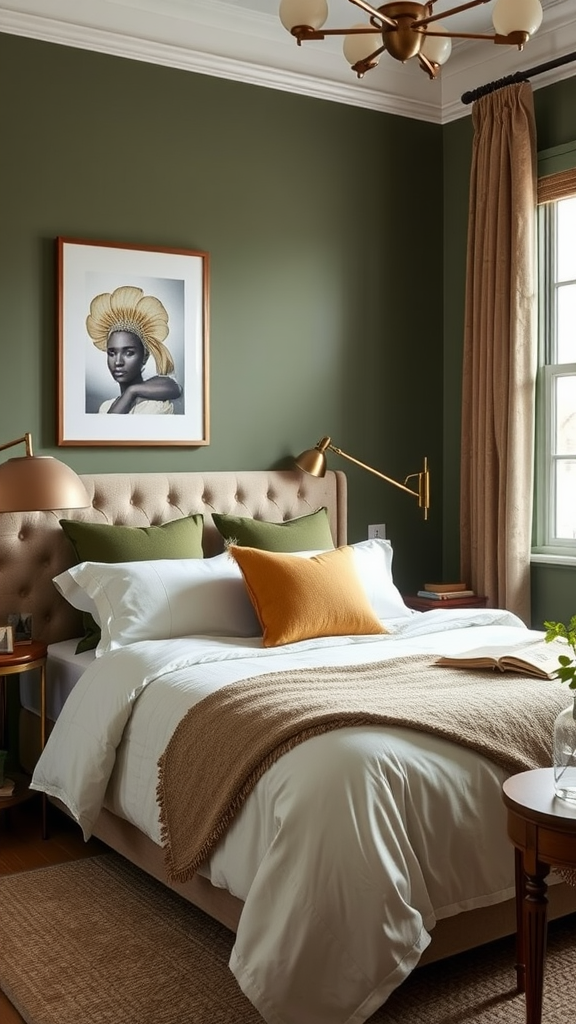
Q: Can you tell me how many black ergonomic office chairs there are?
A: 0